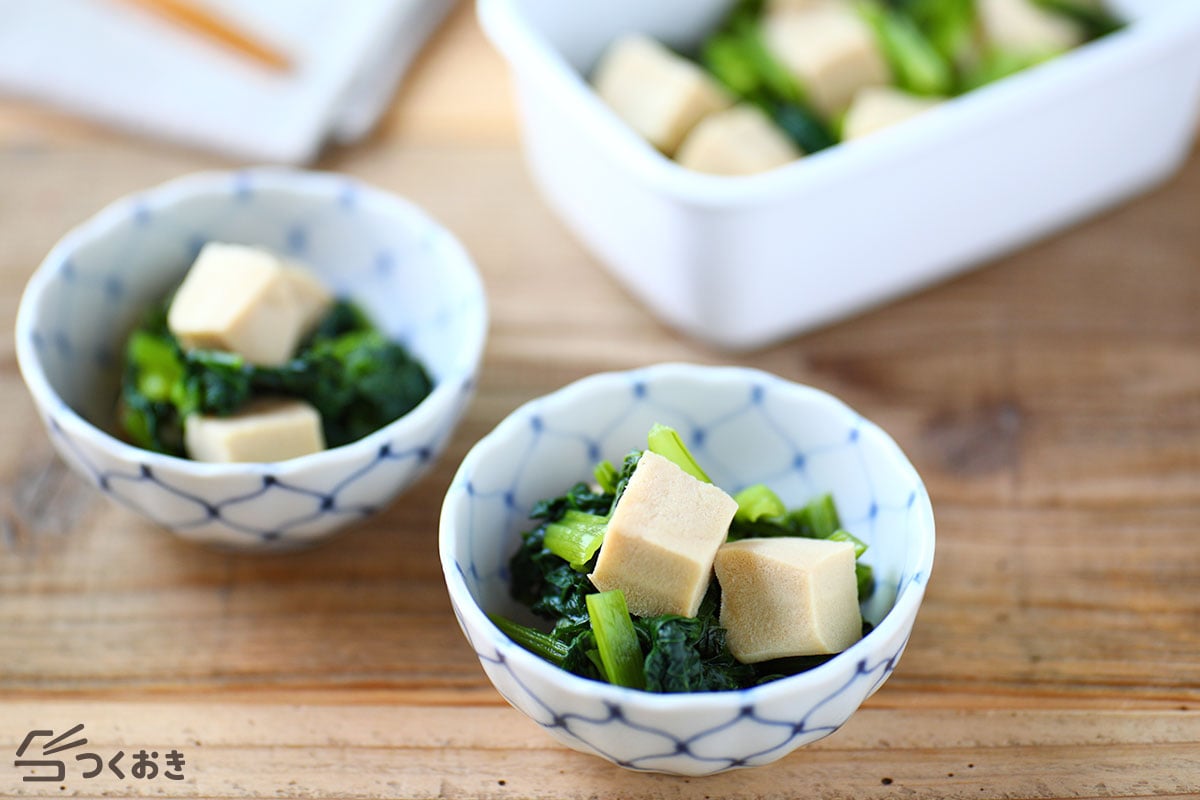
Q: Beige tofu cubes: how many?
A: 9